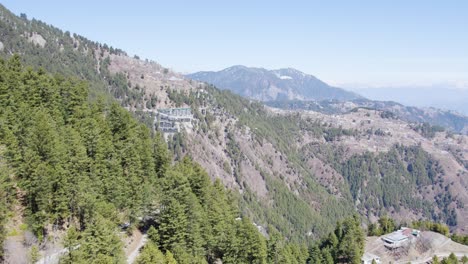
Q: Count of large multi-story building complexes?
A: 1